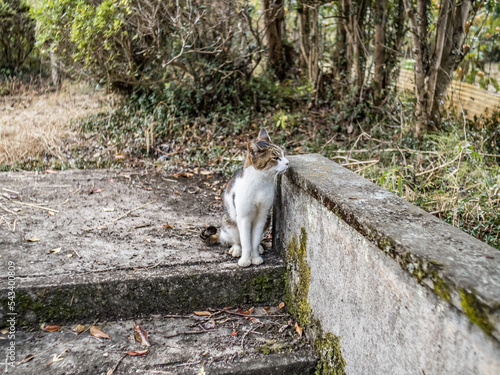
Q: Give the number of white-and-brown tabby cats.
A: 1